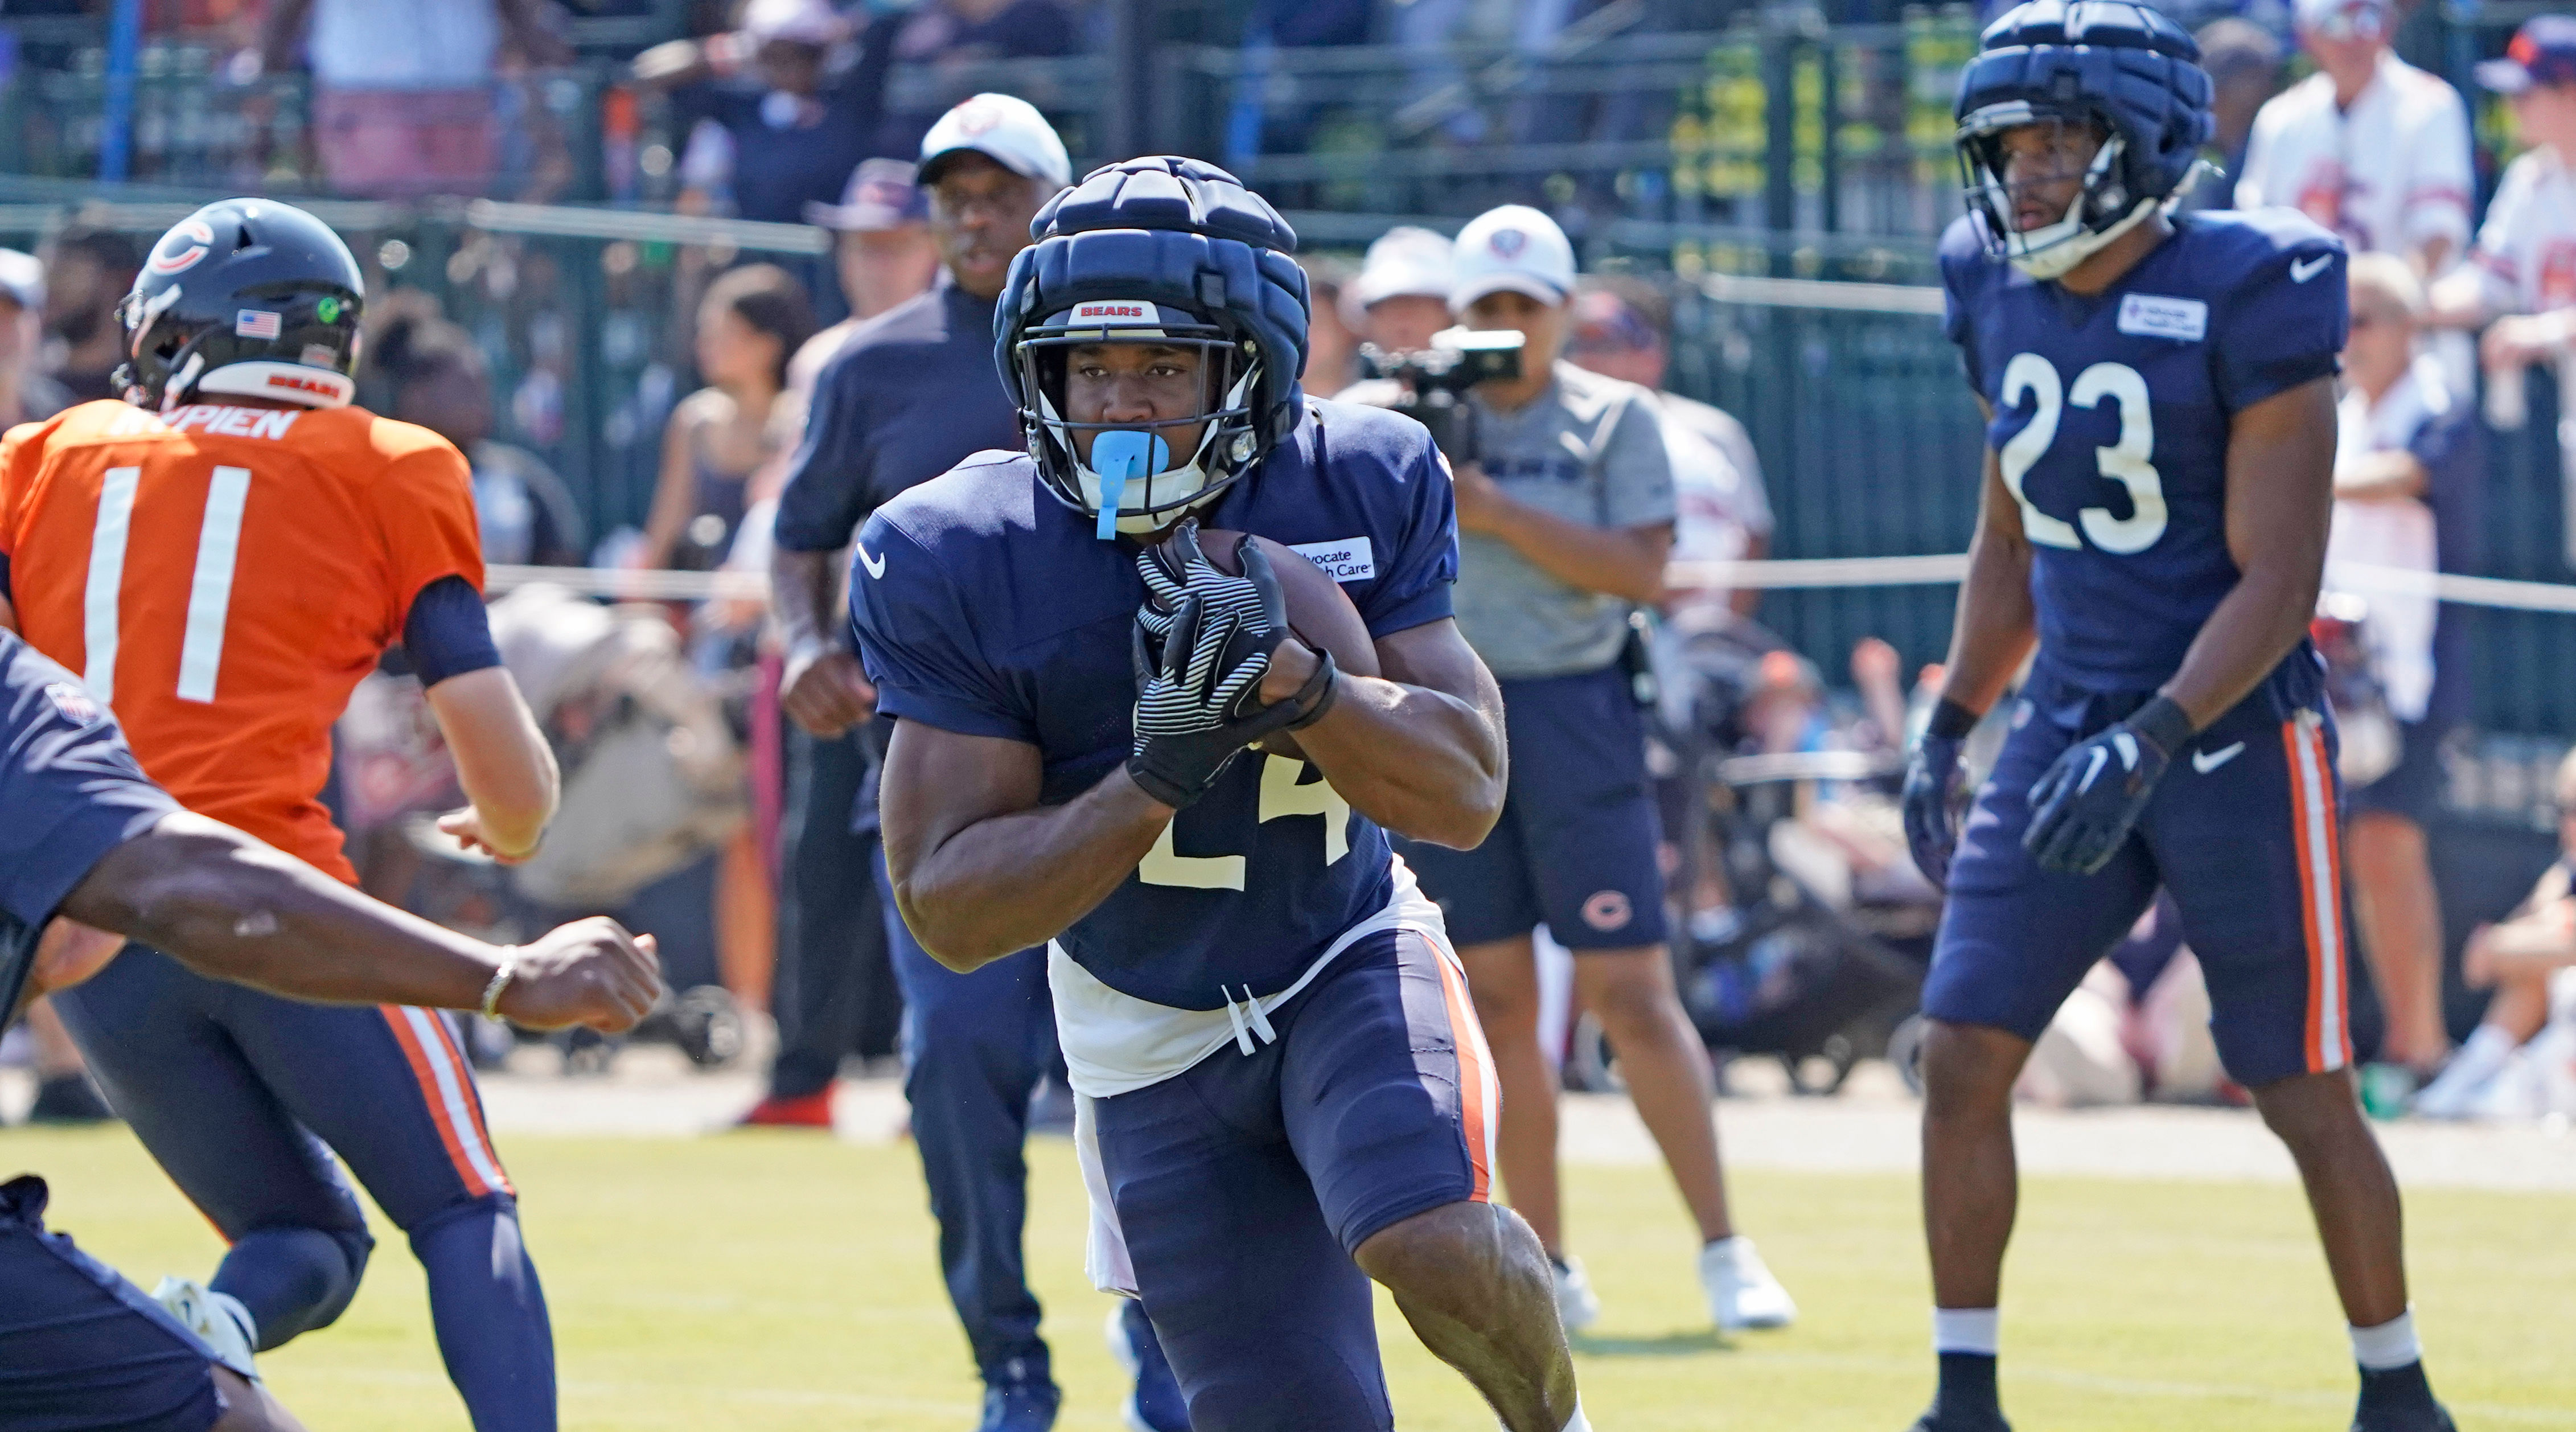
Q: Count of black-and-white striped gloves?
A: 2